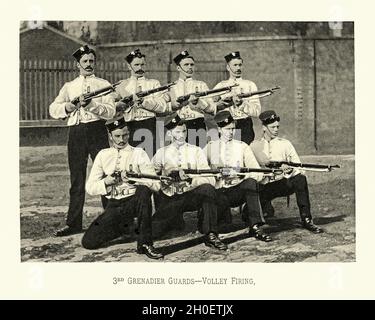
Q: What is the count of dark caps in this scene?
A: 8